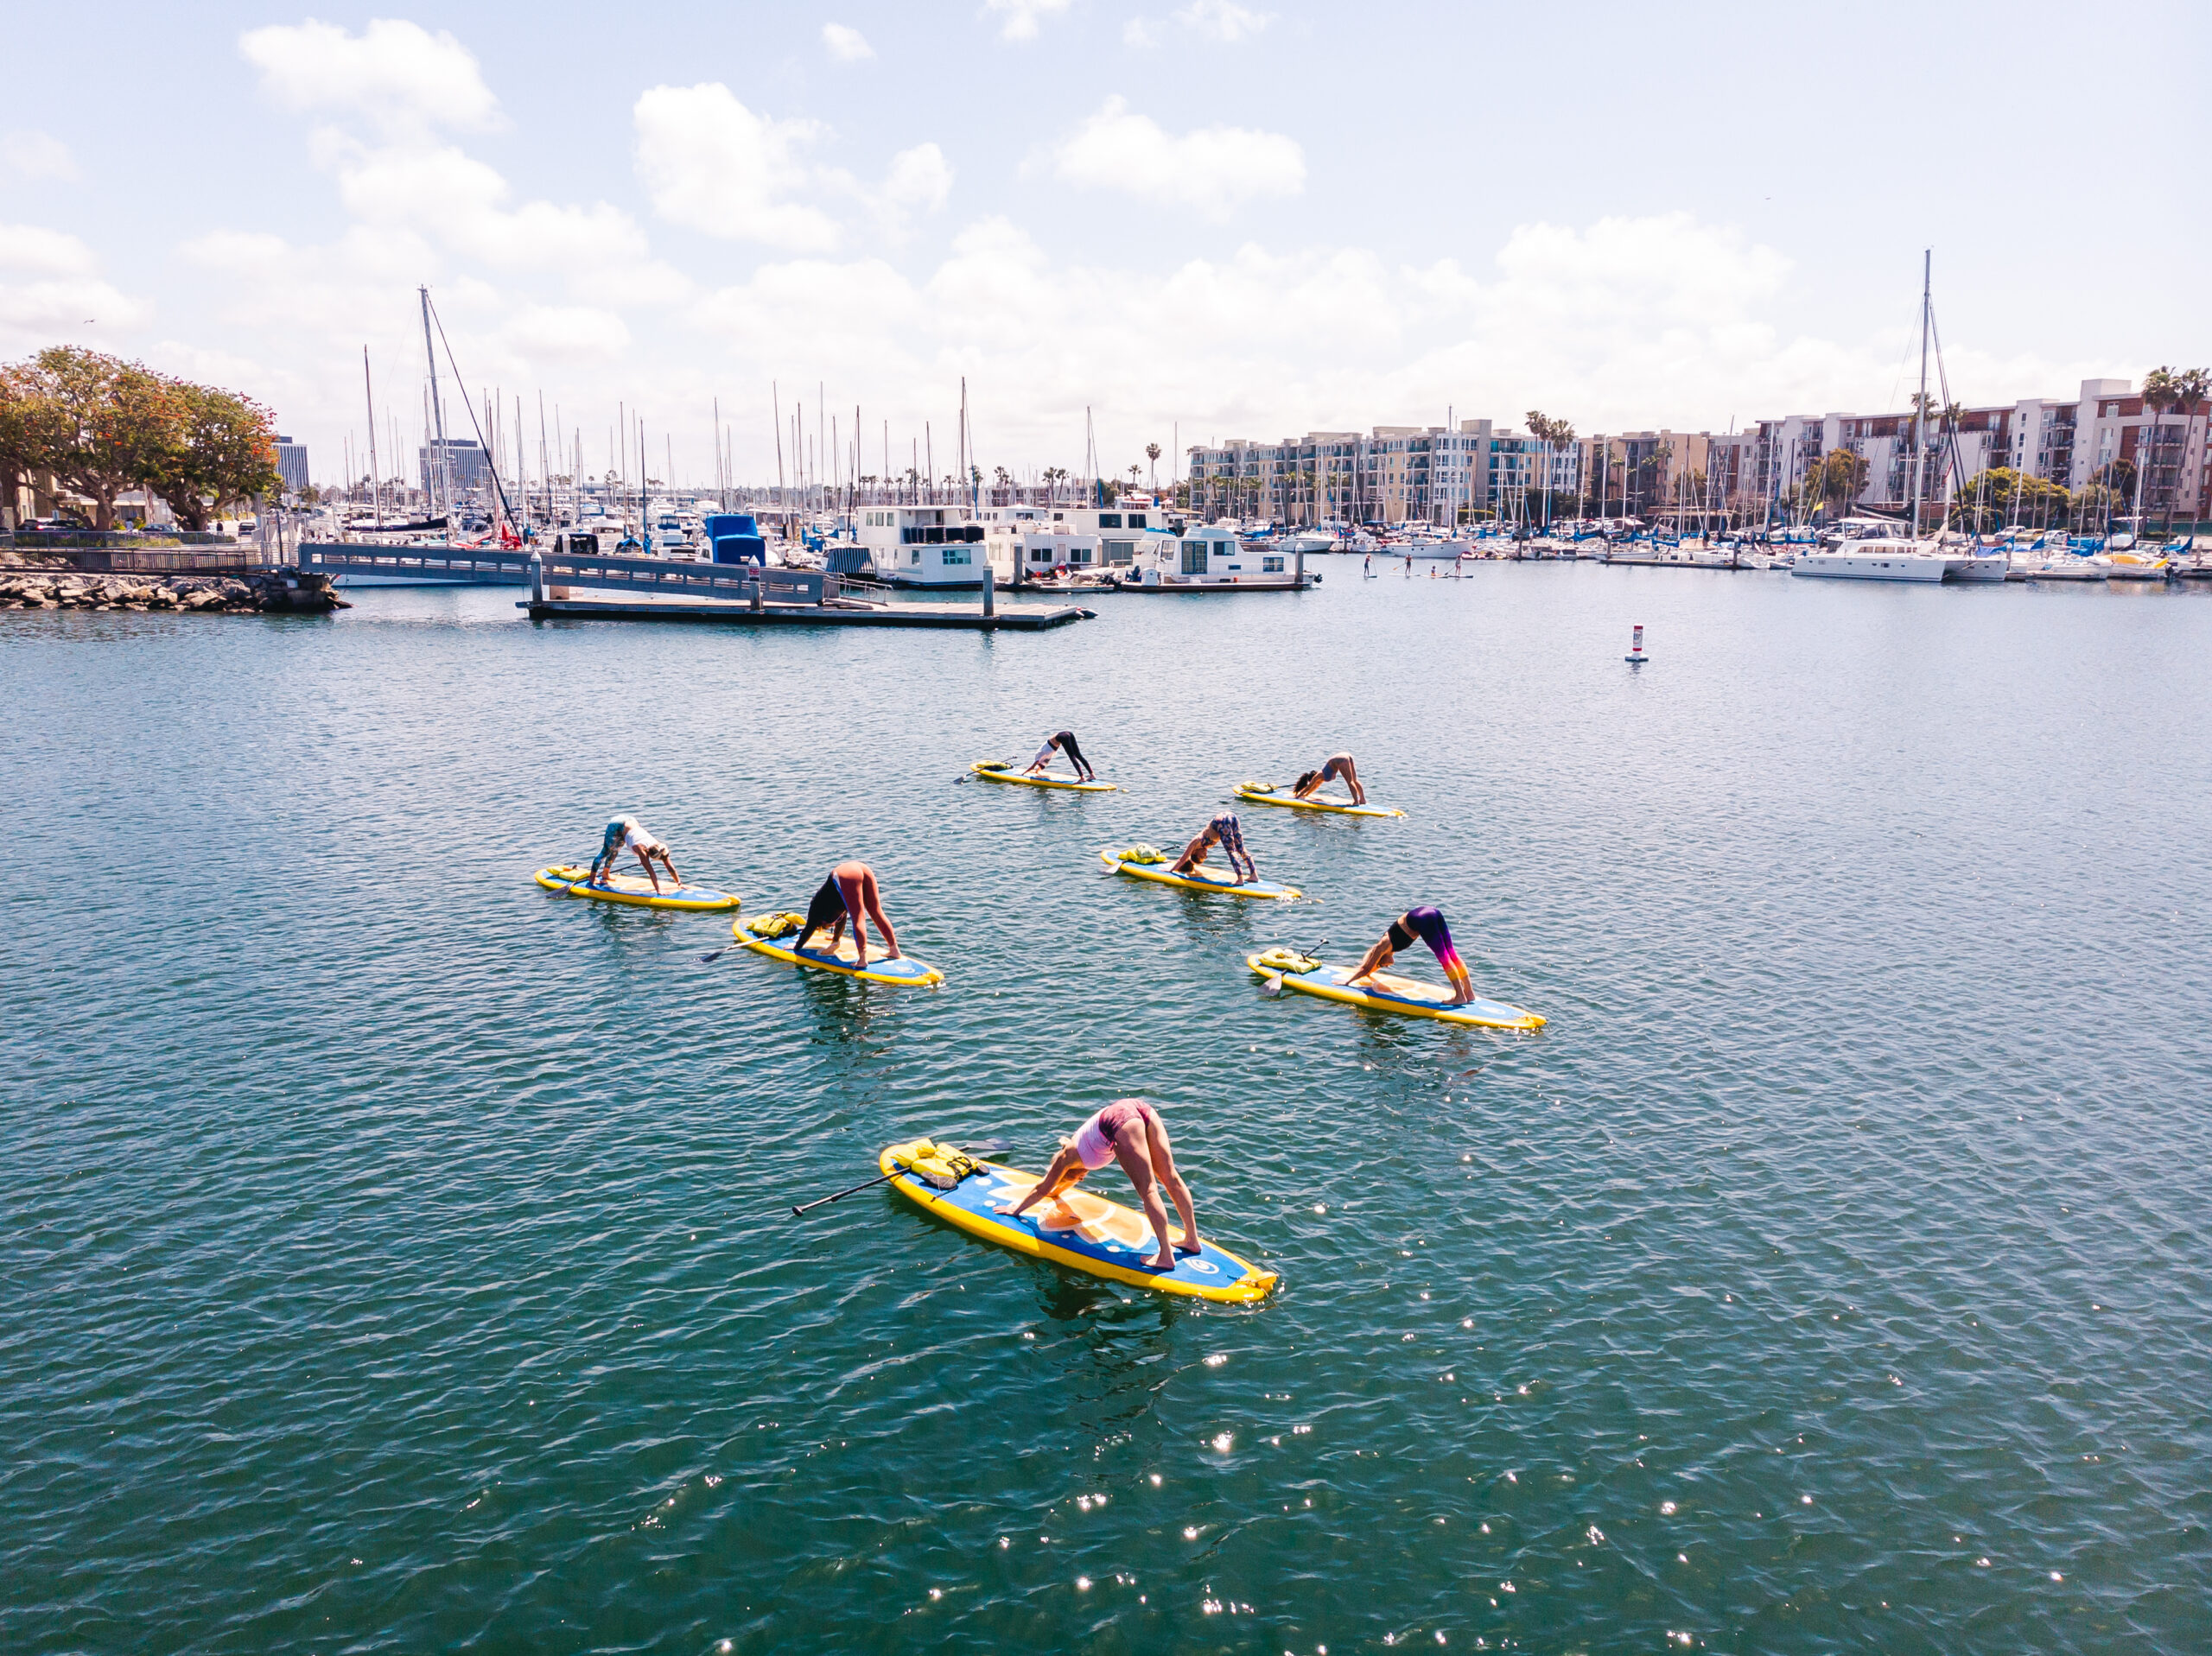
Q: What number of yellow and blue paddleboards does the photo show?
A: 7